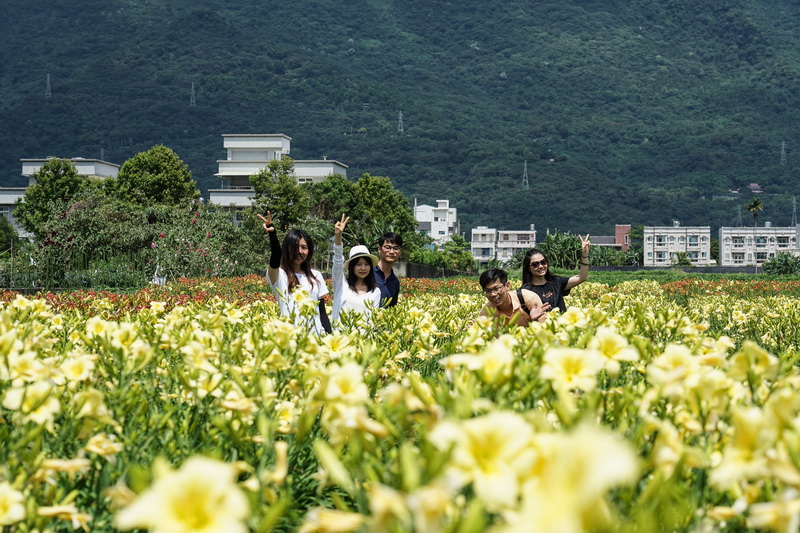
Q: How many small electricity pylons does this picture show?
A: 7